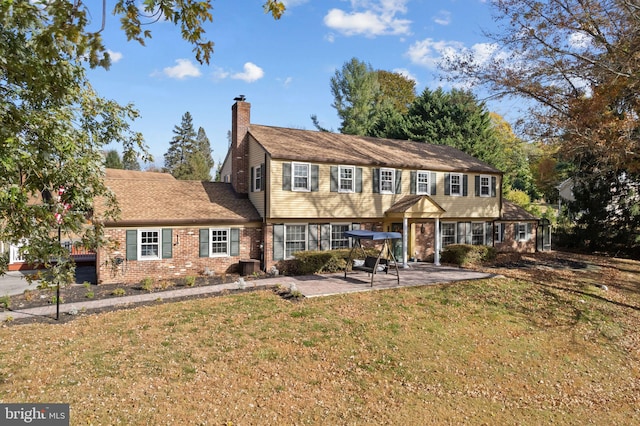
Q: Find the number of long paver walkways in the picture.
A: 1